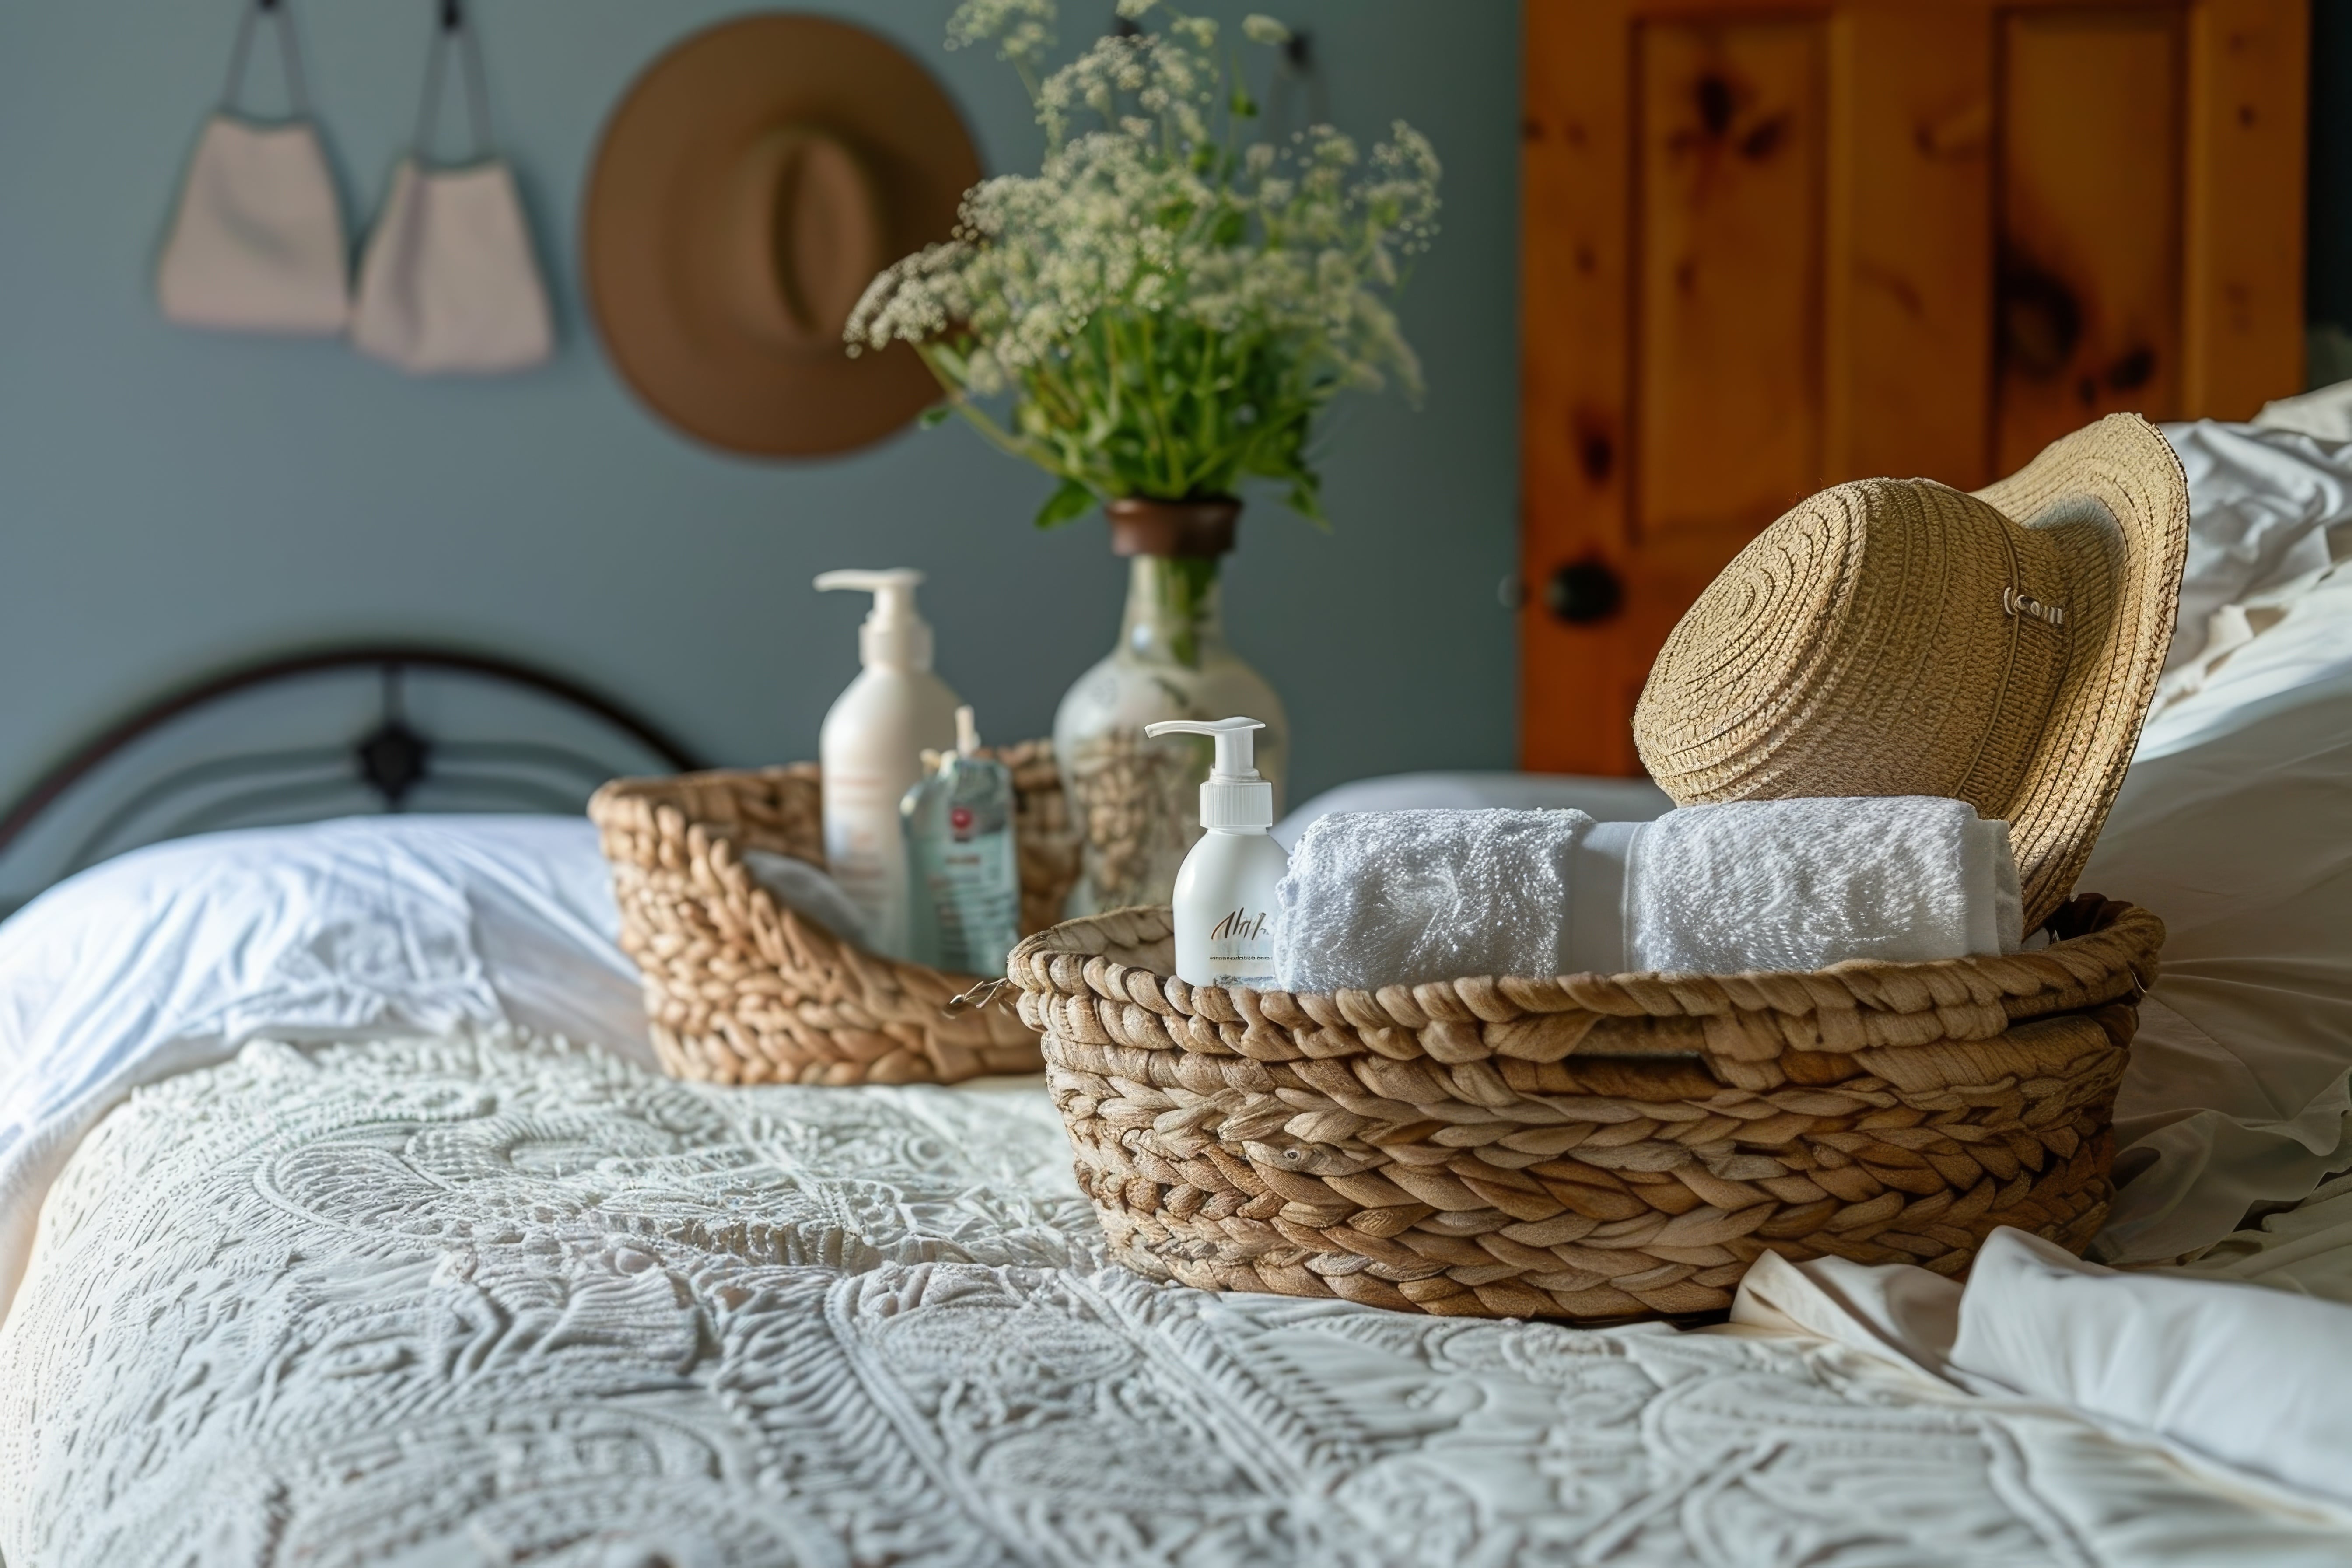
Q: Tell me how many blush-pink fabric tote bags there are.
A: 2